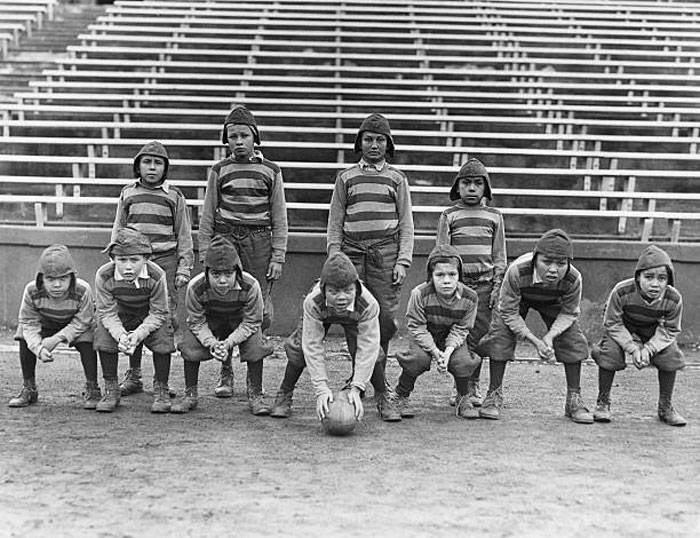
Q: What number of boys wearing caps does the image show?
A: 11